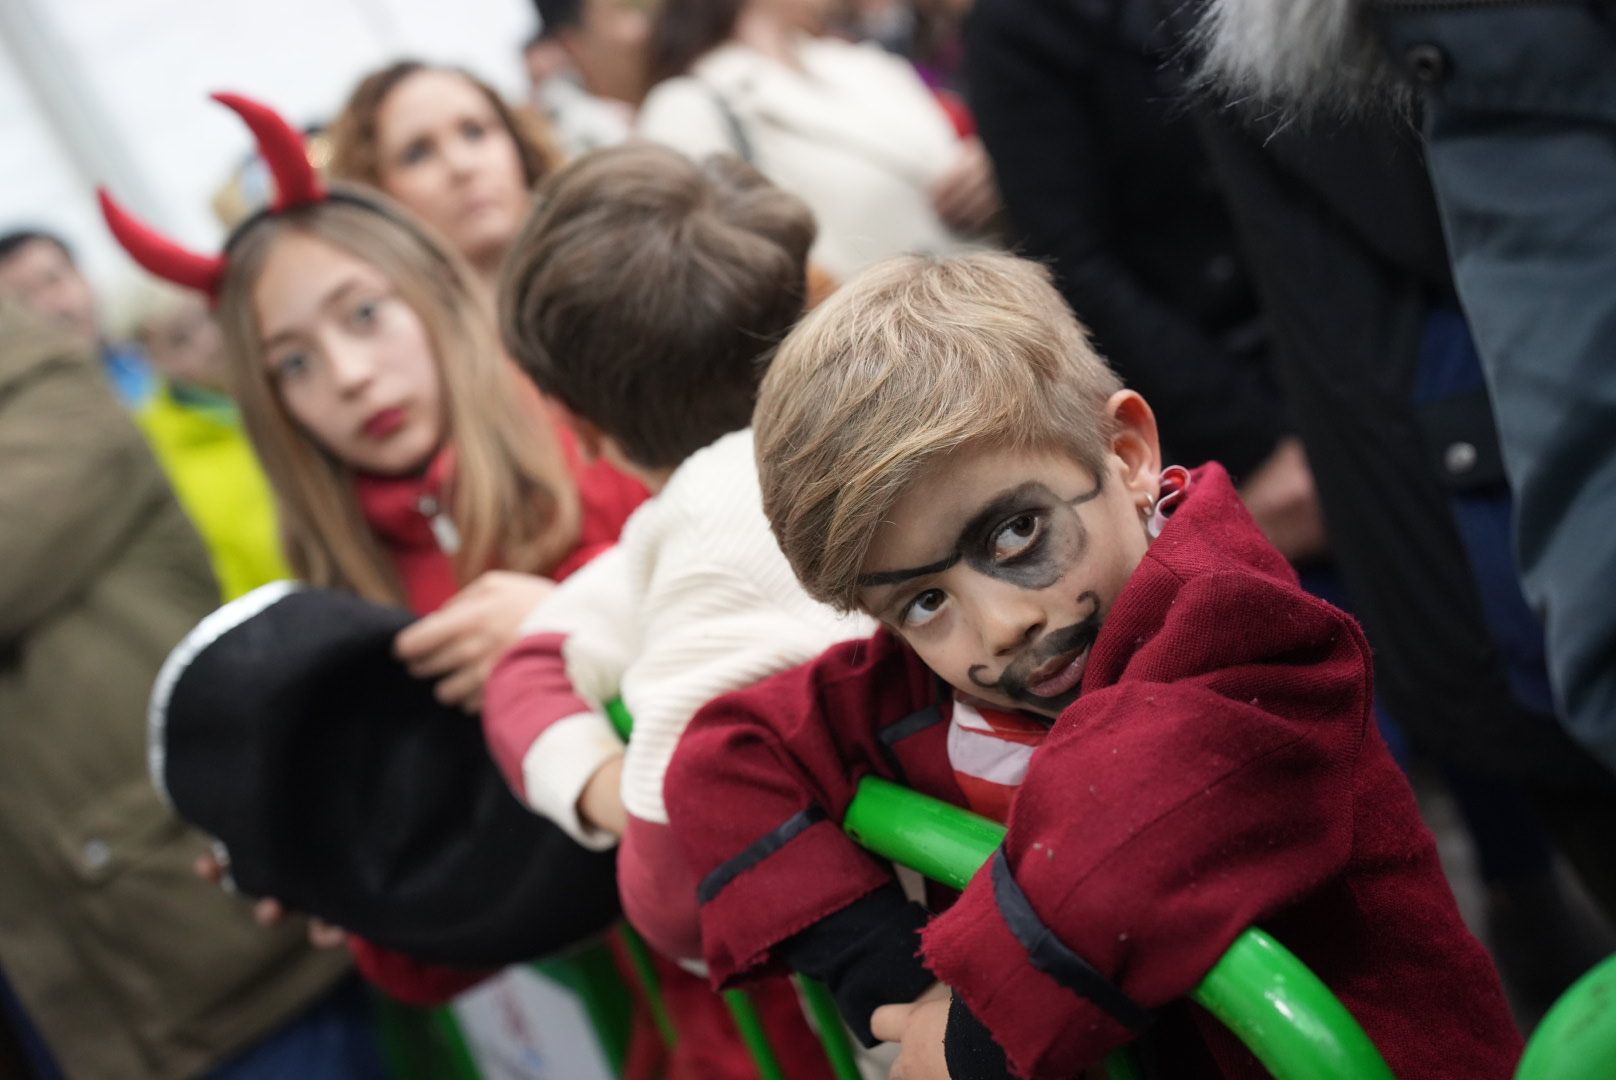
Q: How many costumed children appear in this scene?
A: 2